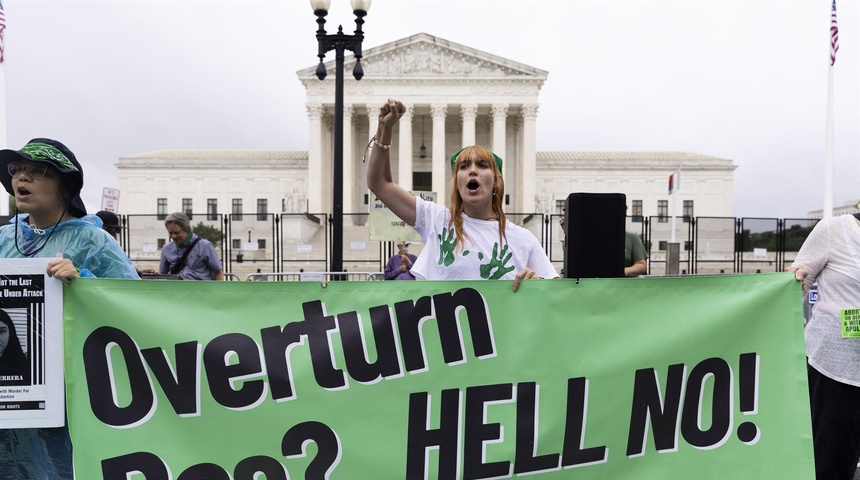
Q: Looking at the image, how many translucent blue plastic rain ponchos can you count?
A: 1